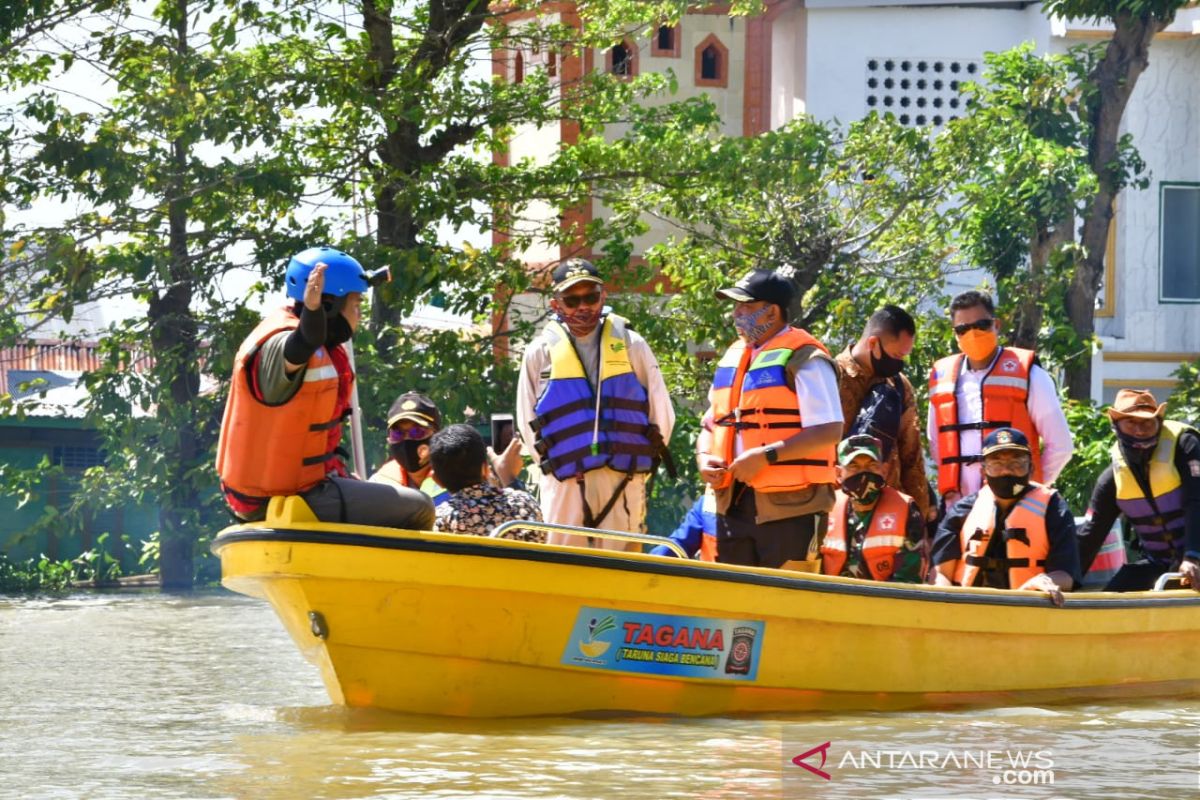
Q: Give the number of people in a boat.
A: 11